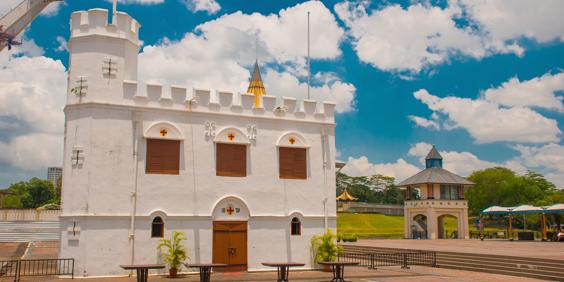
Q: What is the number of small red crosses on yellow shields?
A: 4